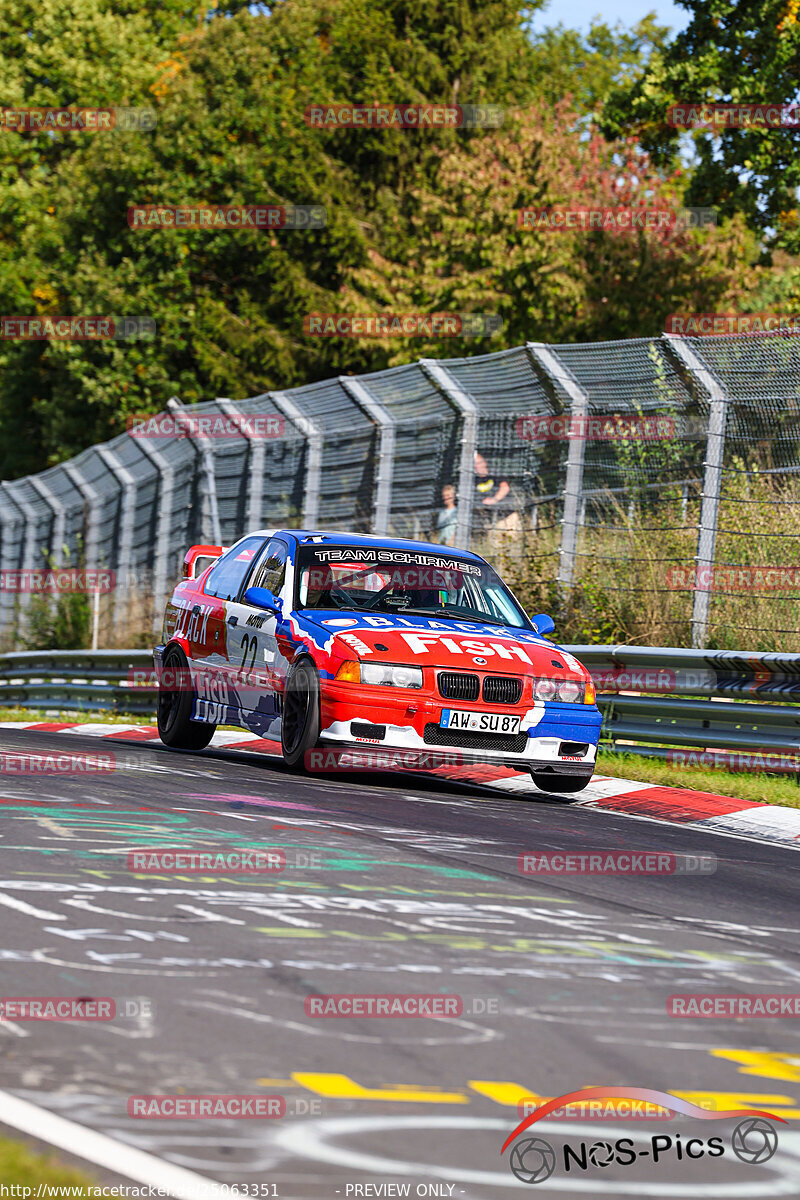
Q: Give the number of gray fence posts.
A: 13